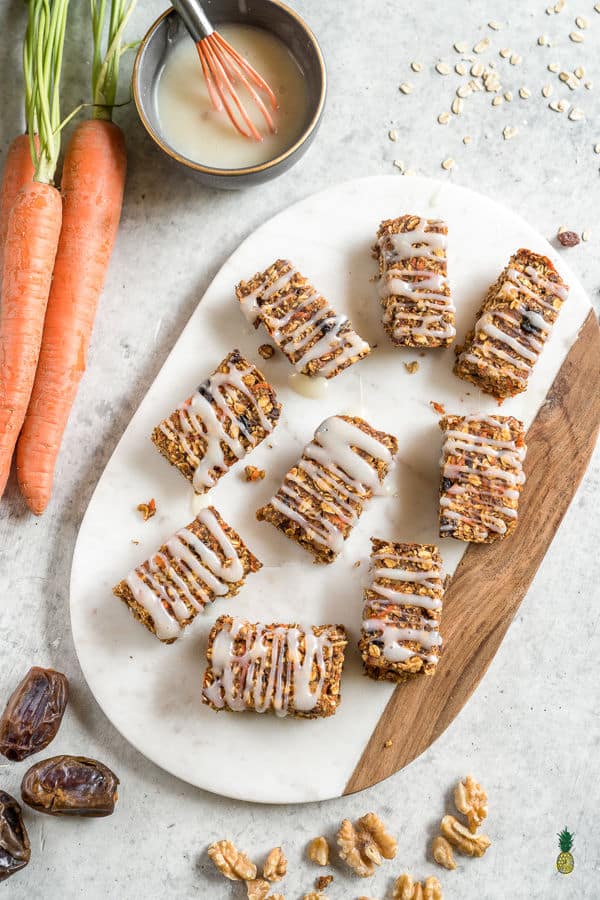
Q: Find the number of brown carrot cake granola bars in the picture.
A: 9